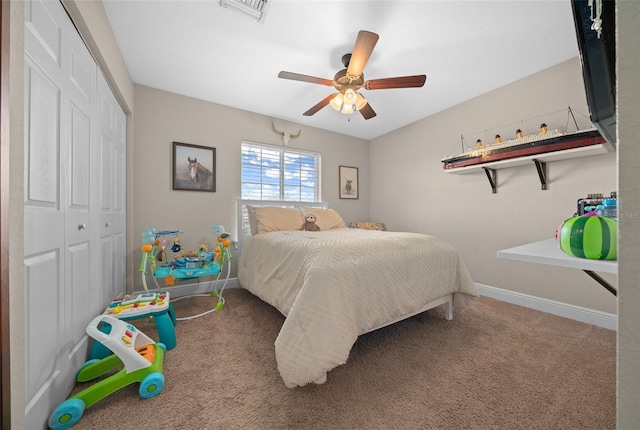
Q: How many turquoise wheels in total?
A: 4